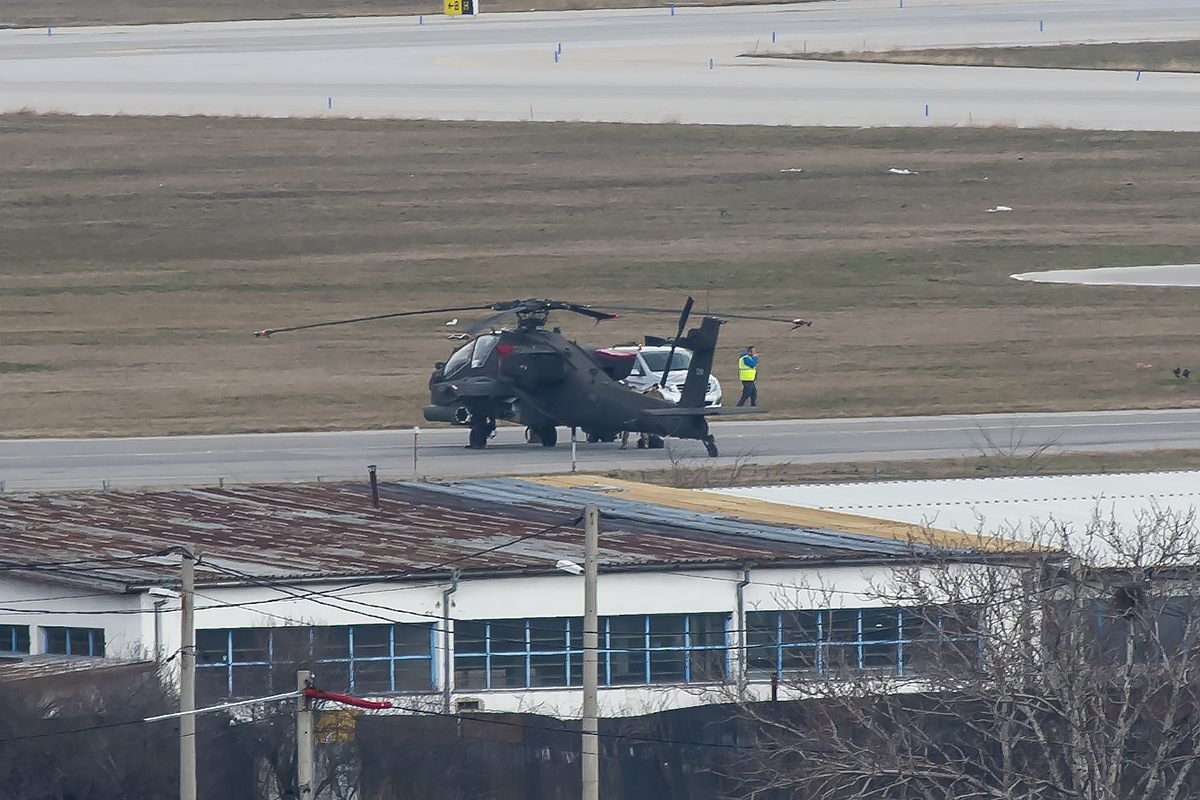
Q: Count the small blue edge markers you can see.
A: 12